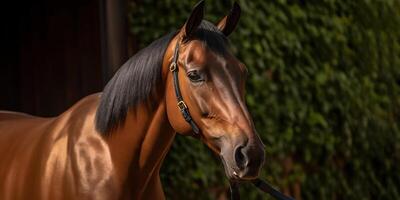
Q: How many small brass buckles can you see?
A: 2